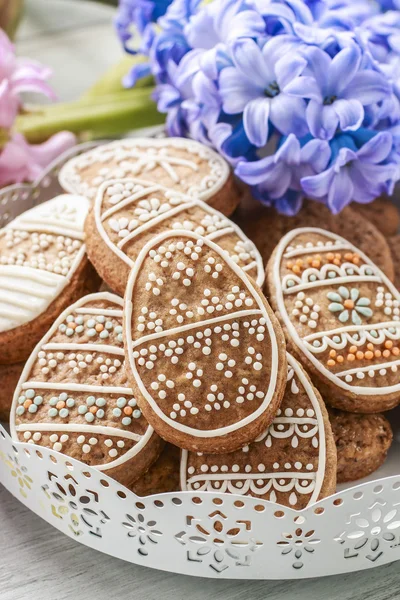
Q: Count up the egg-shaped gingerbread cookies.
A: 7